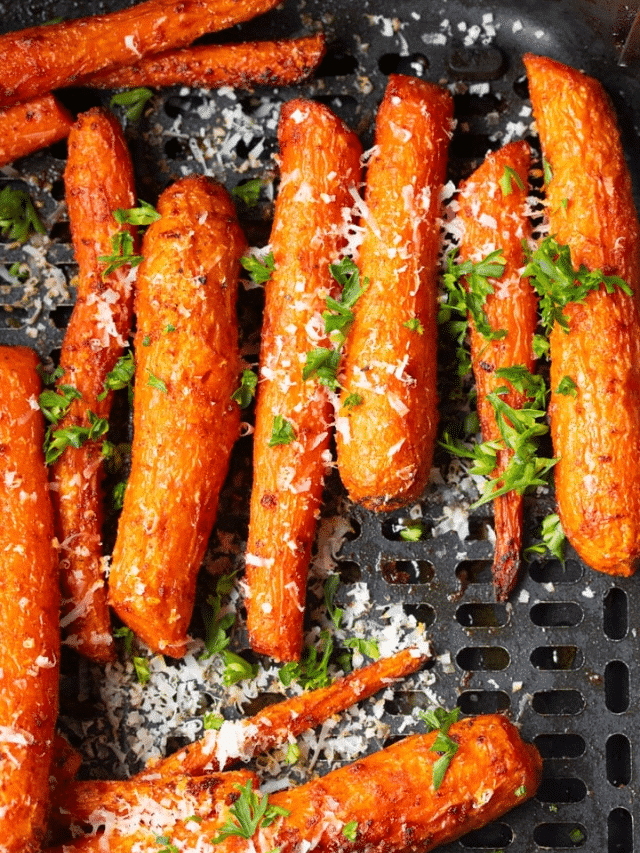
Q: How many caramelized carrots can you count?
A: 13